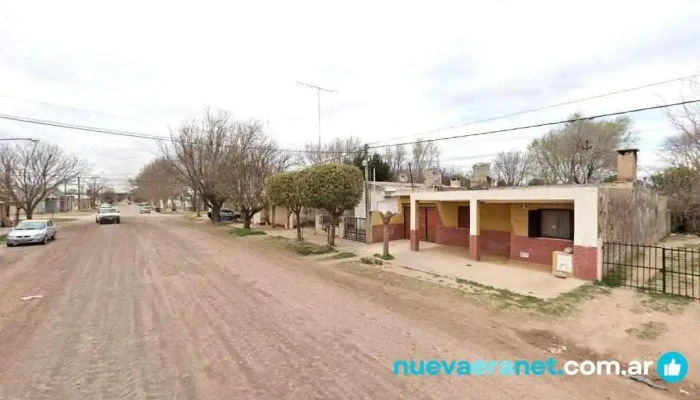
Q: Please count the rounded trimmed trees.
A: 2